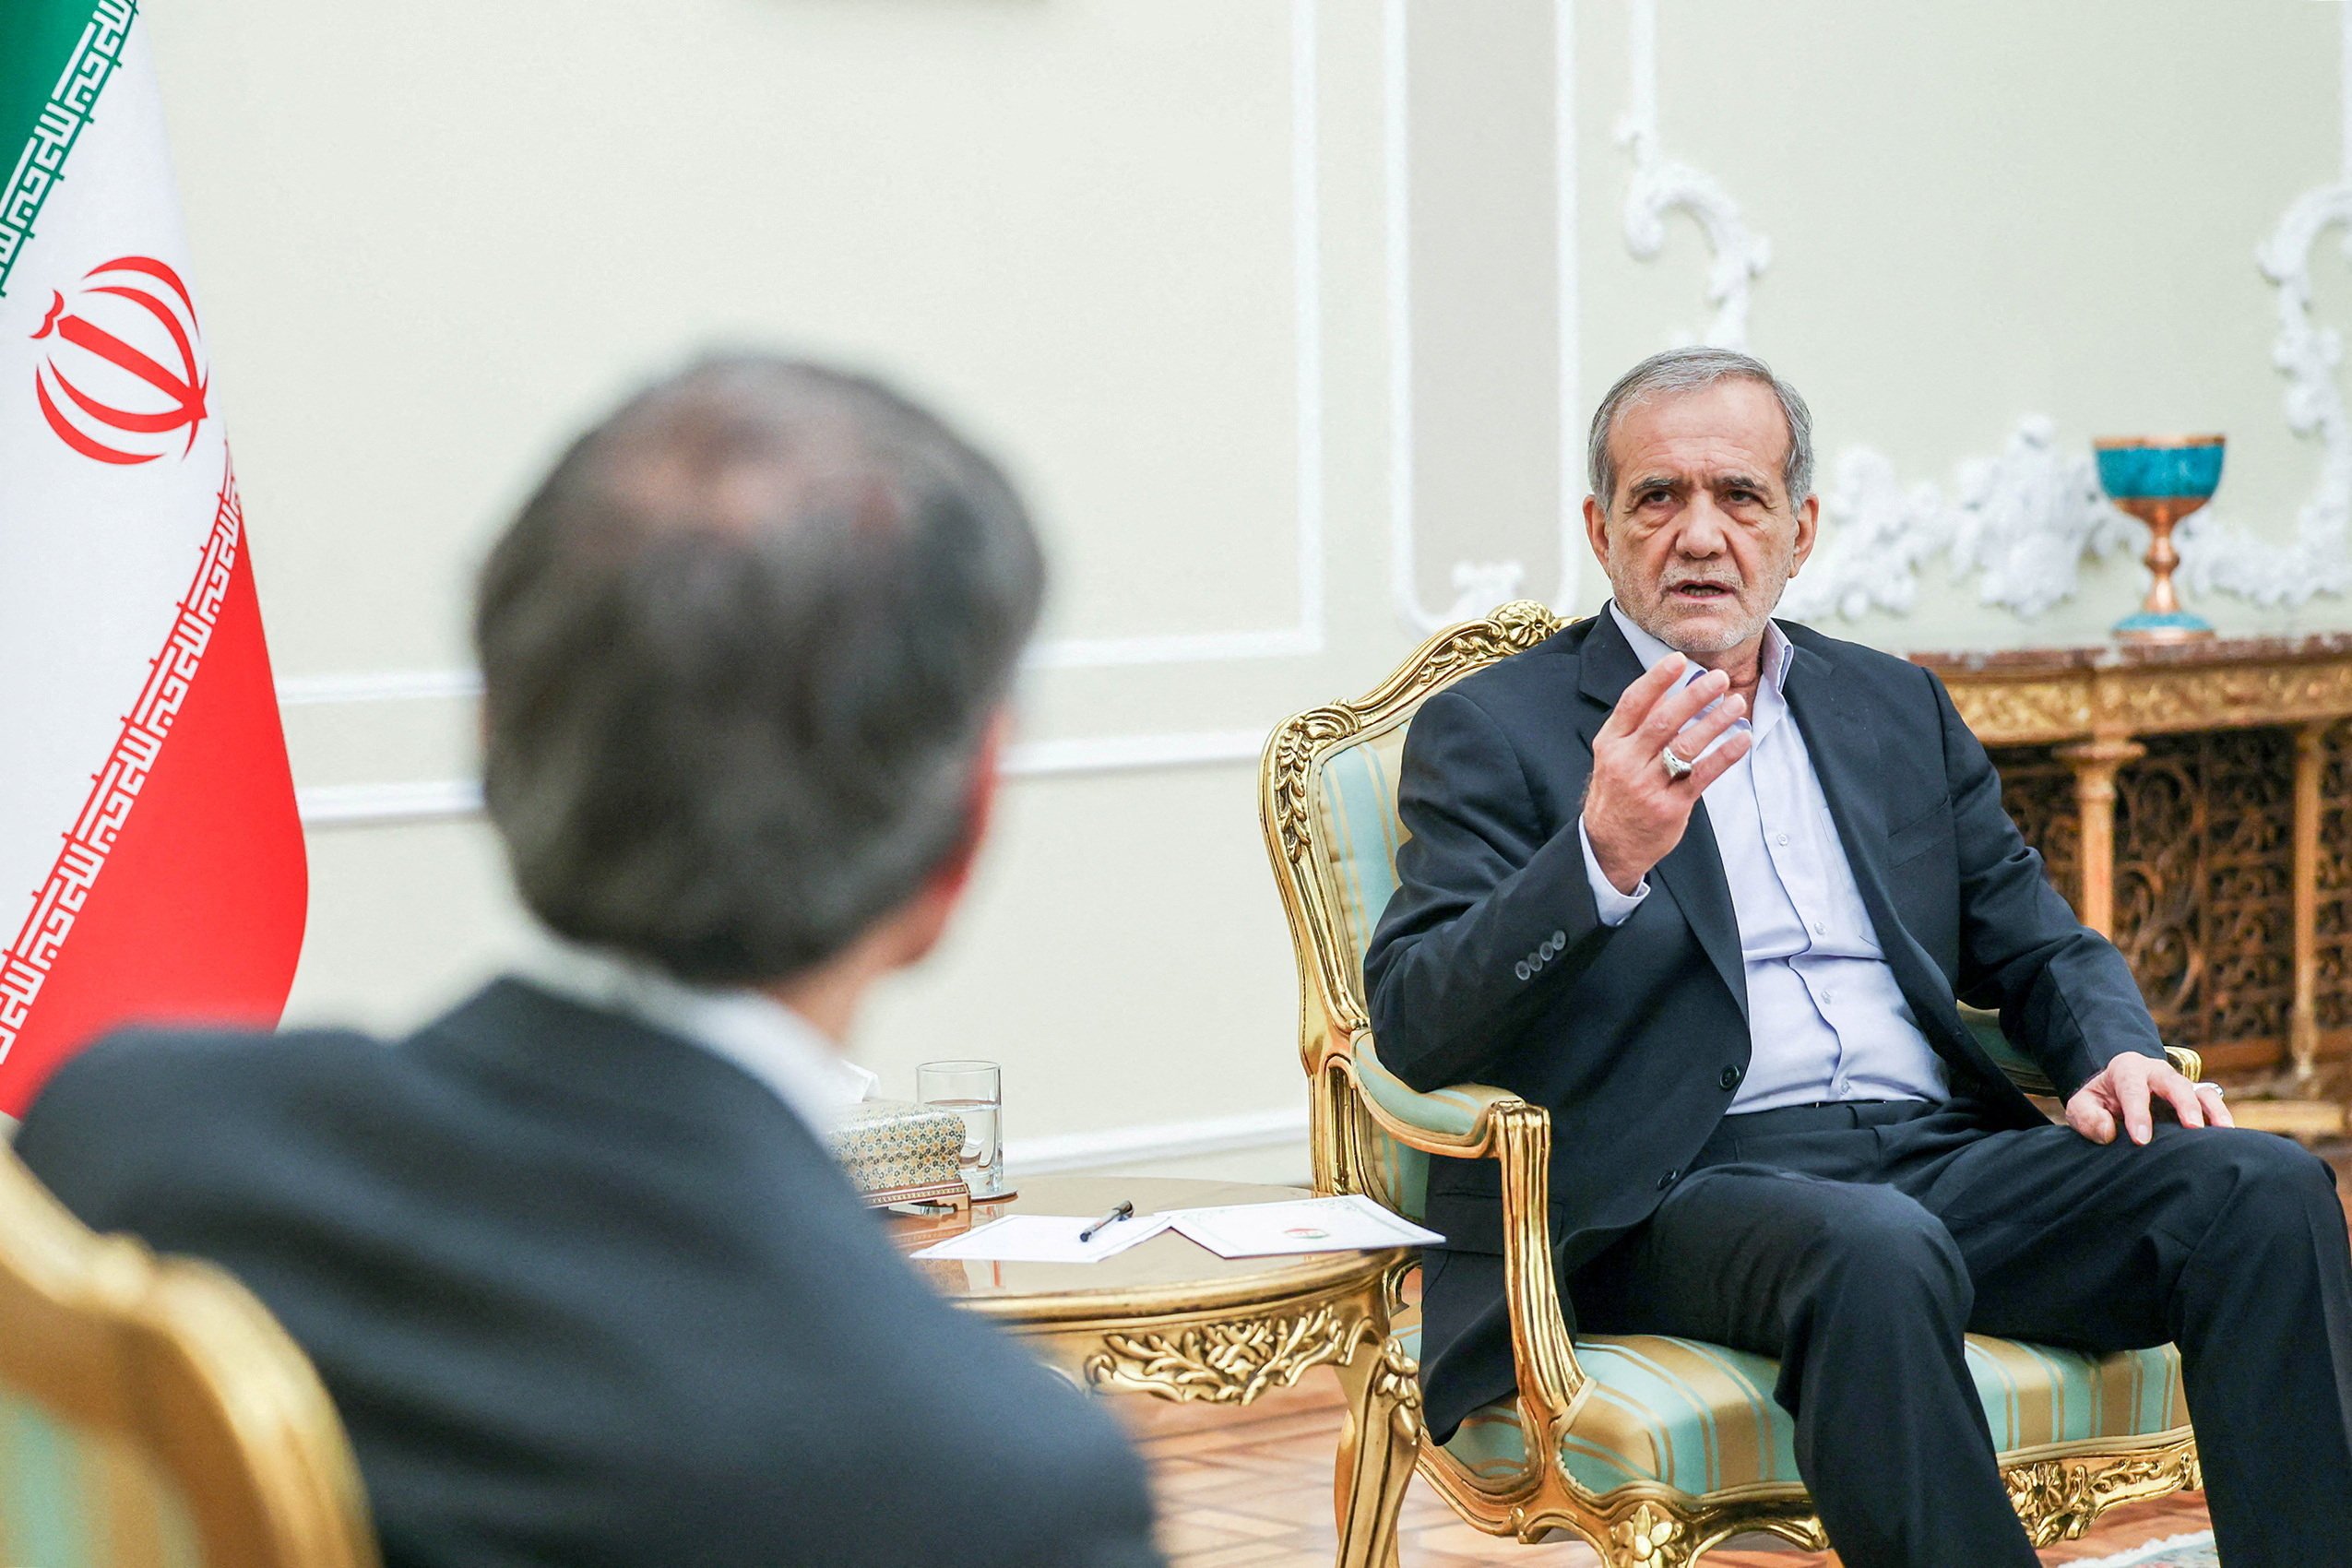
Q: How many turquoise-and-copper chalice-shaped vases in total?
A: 1